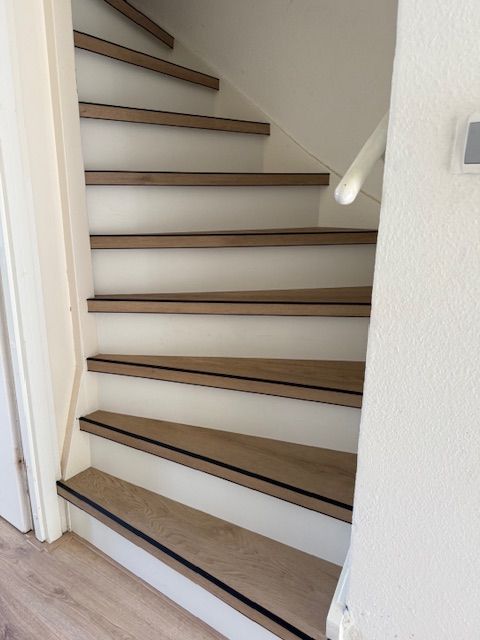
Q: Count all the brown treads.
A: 9